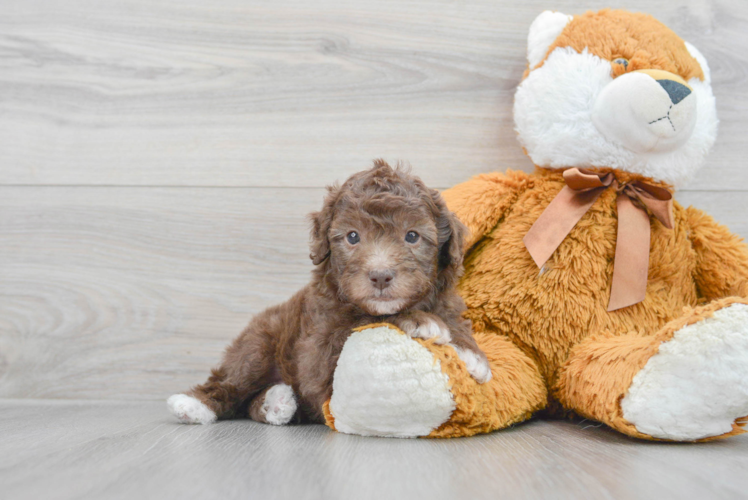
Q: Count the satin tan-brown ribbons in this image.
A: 1